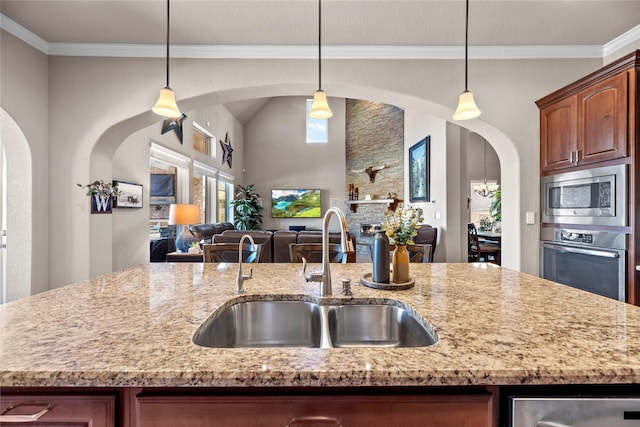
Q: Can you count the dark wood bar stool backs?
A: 3